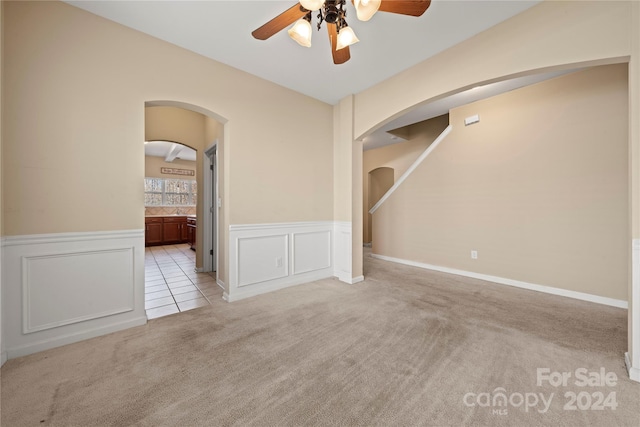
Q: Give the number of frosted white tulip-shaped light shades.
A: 4